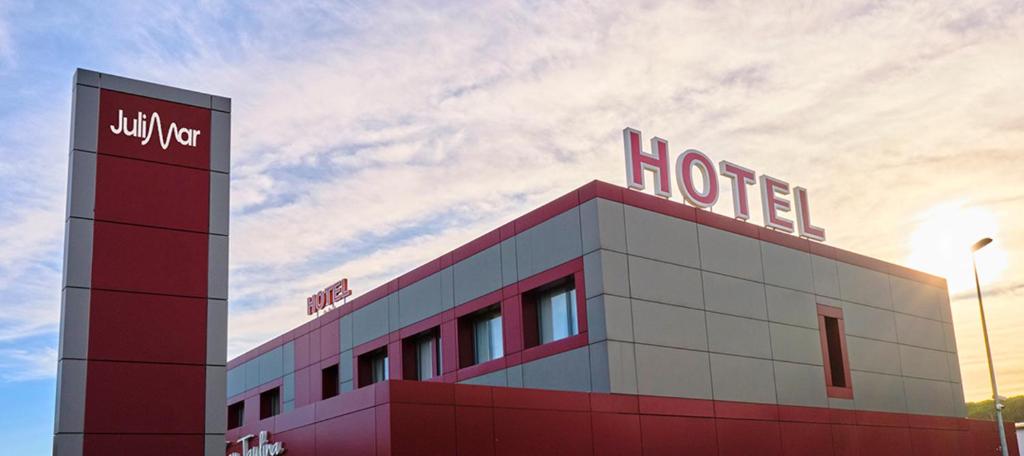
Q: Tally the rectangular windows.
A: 8